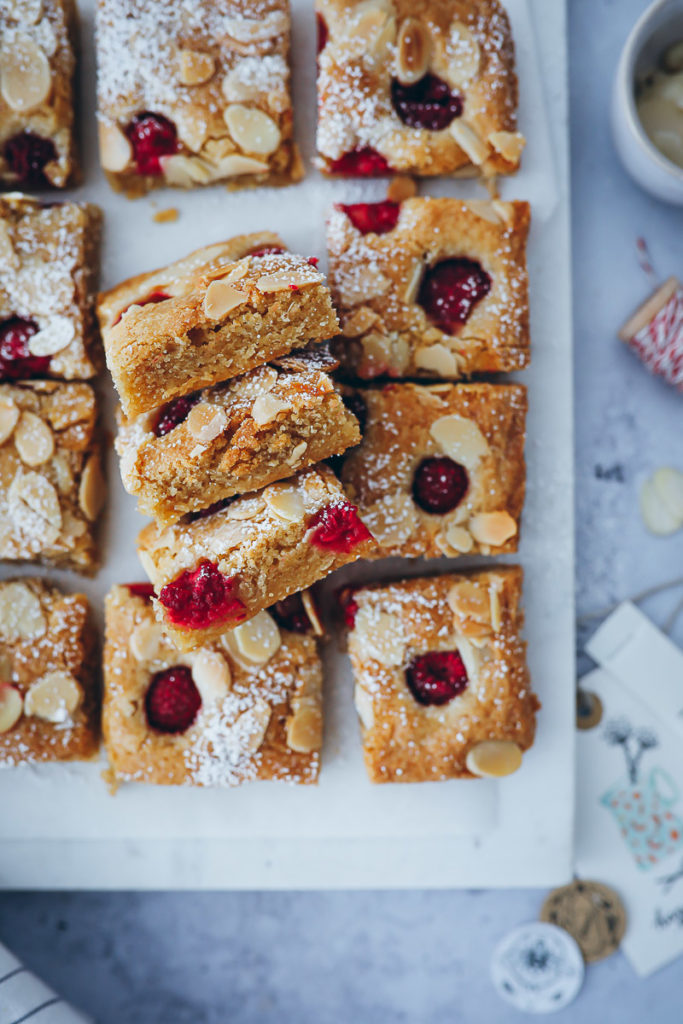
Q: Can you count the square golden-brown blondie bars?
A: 13